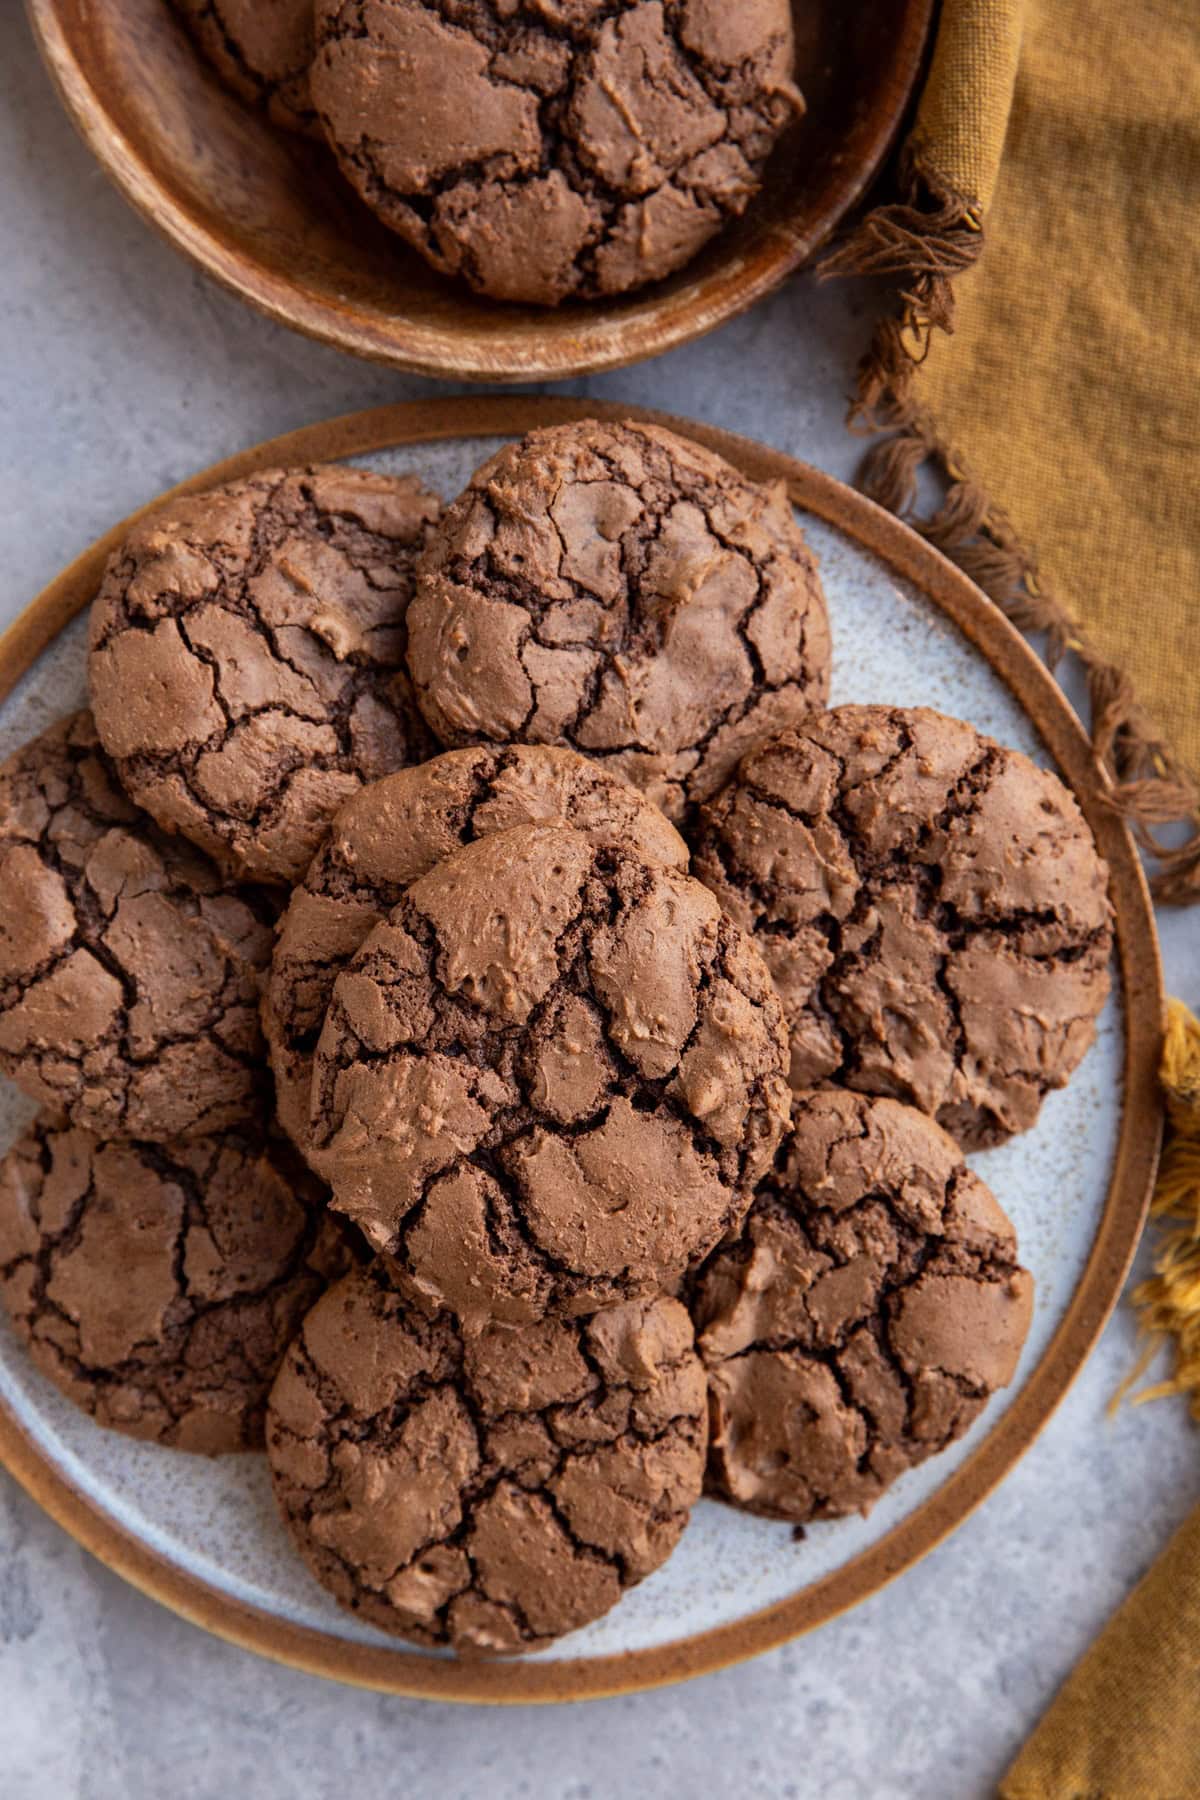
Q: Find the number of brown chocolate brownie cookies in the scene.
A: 11